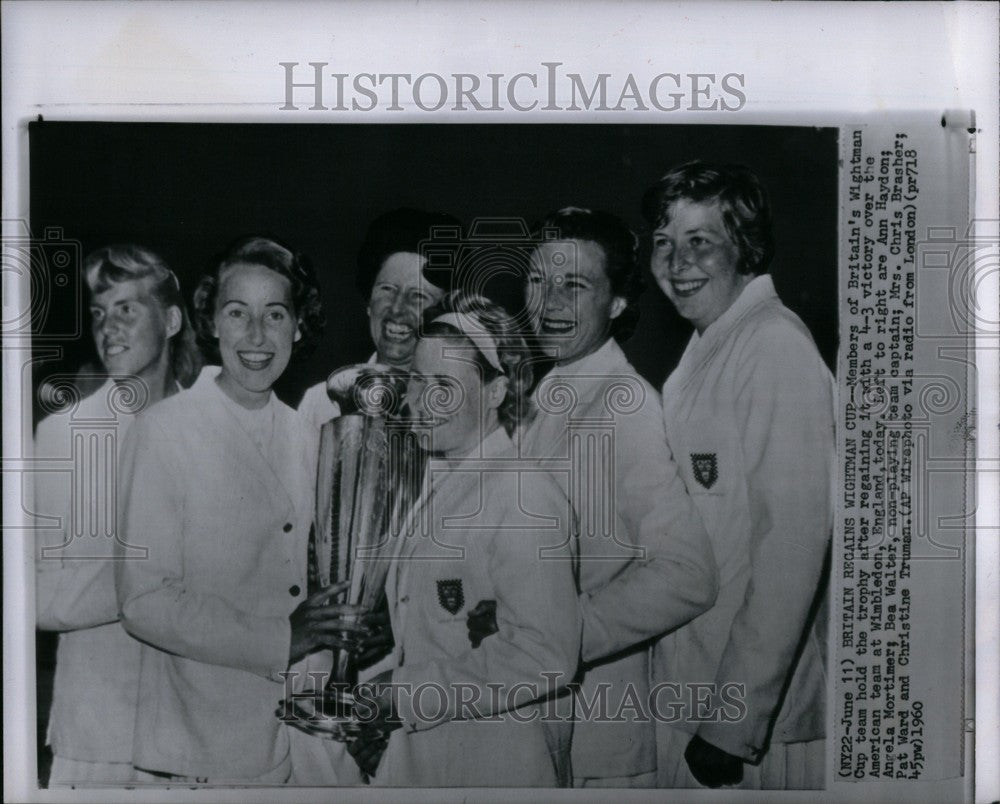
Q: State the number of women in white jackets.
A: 6